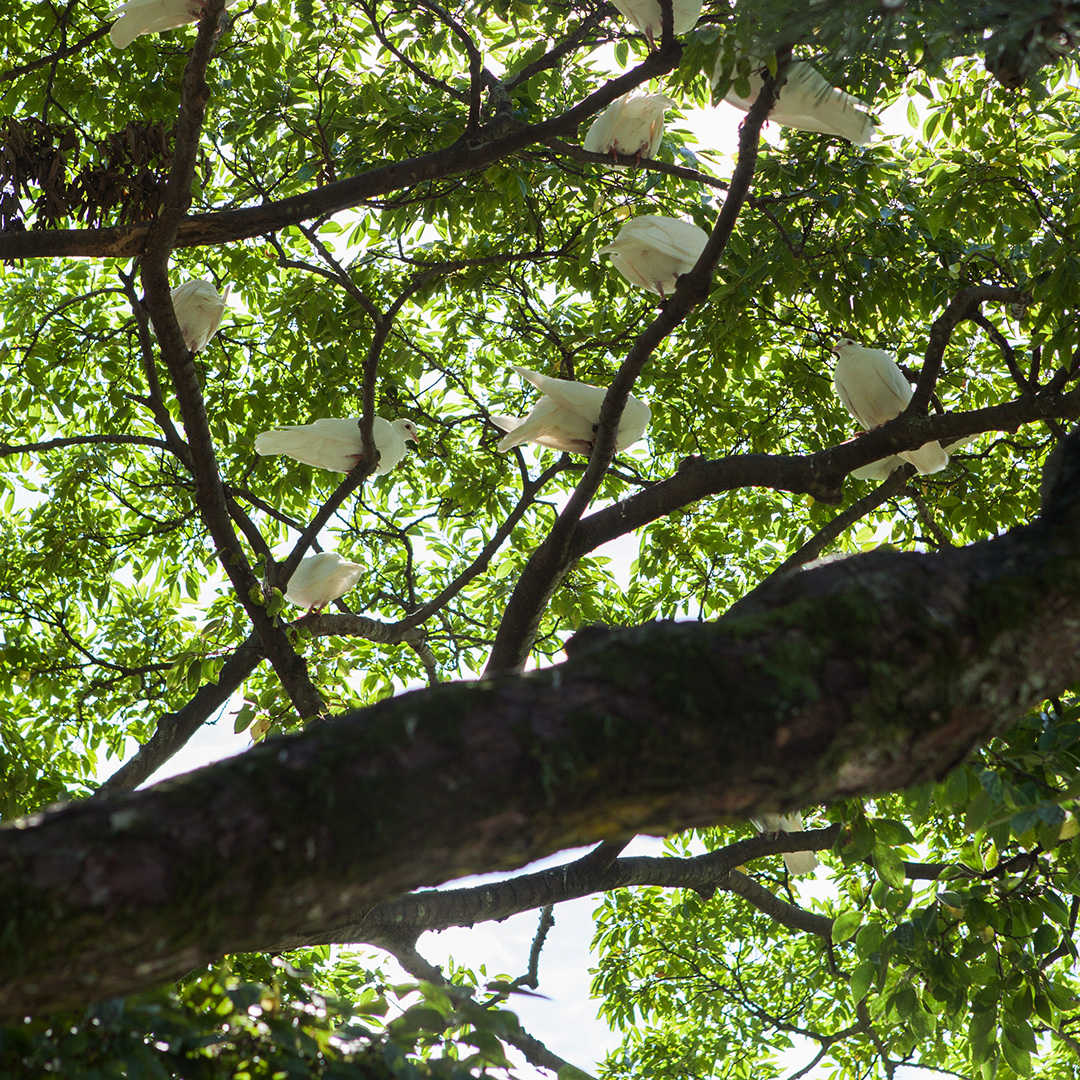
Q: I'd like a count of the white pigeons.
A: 11